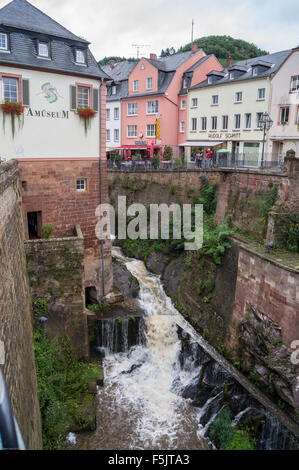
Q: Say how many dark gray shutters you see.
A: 3